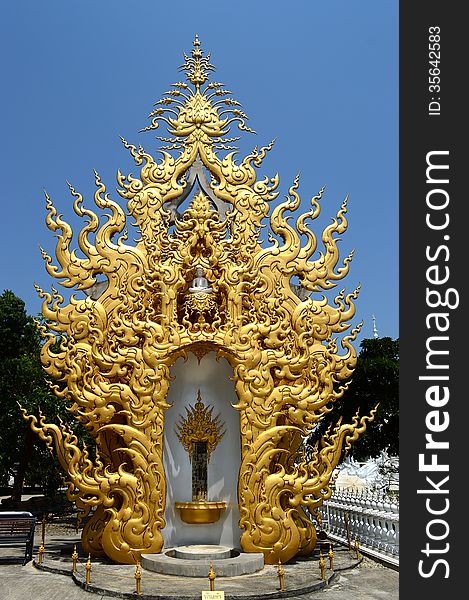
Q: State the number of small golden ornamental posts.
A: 9